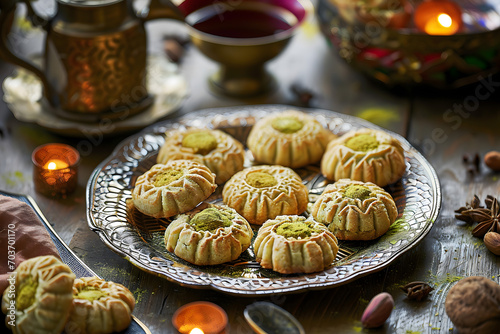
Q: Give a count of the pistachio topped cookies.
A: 10